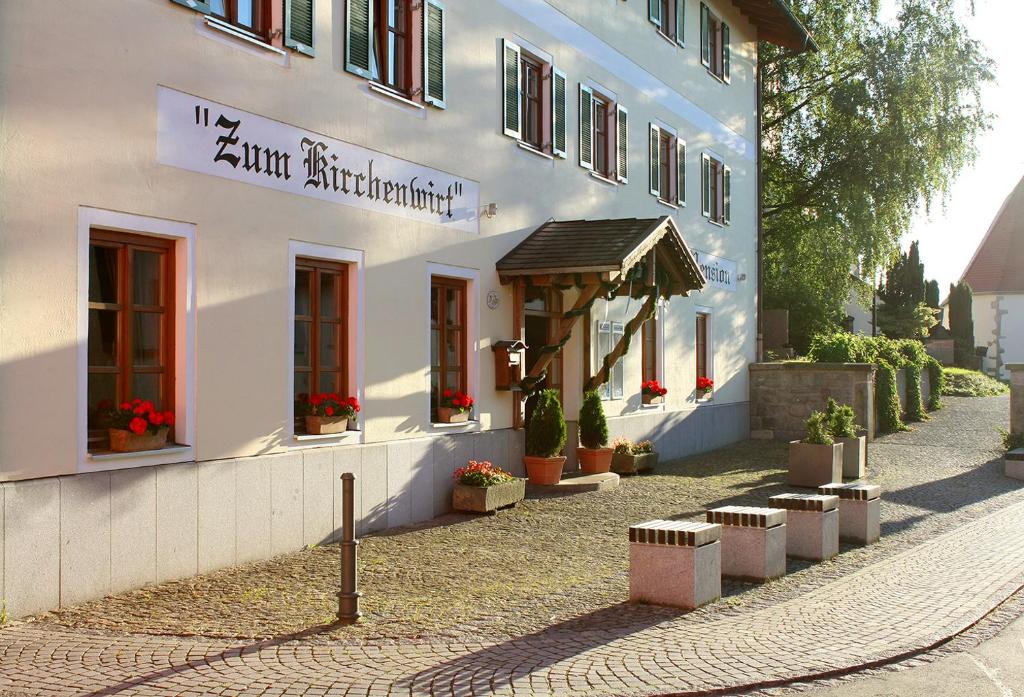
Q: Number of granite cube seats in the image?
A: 4